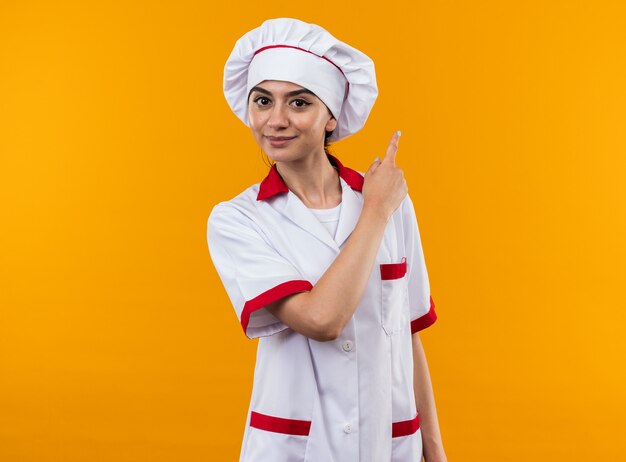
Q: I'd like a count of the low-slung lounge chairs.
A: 0